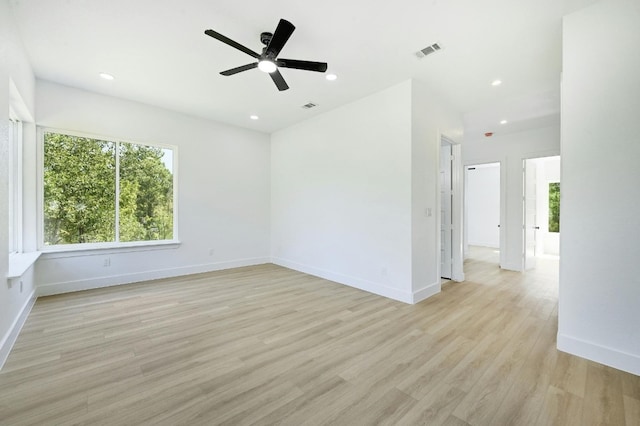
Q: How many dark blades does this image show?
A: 5